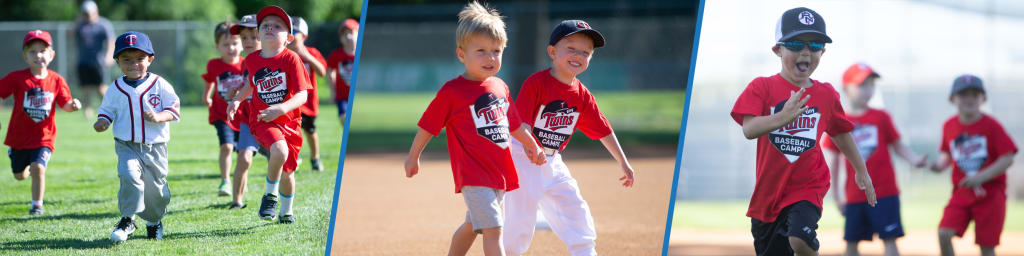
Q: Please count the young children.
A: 12